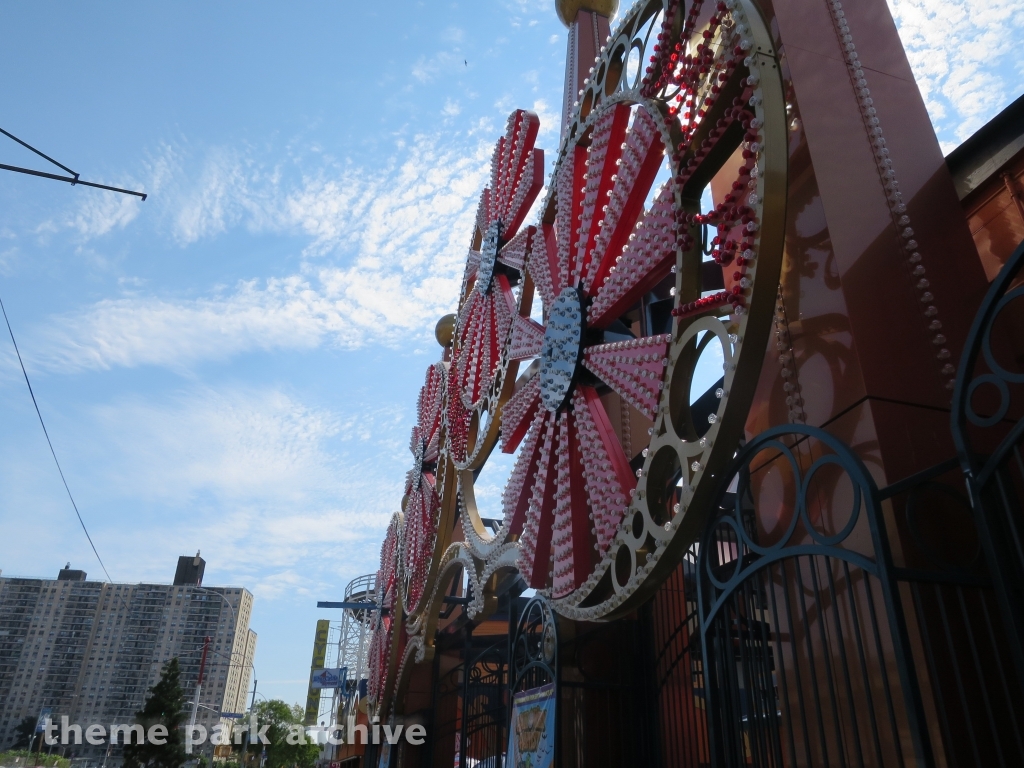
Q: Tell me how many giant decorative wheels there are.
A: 4